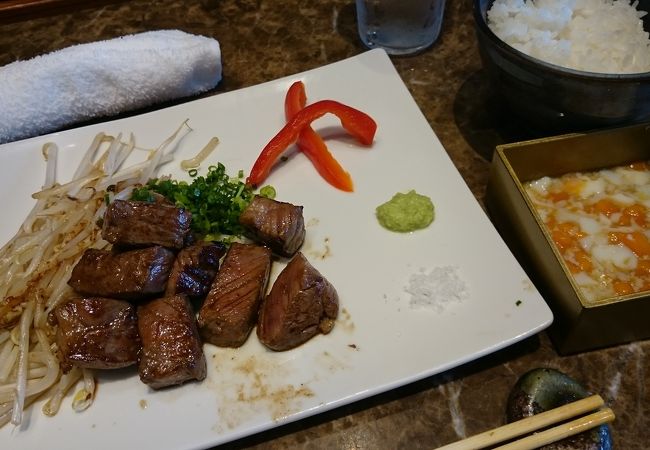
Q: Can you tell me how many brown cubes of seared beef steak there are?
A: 8